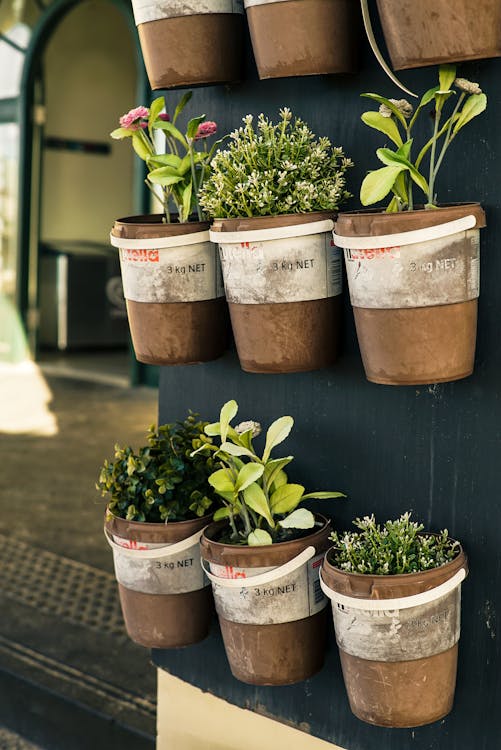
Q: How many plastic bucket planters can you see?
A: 9